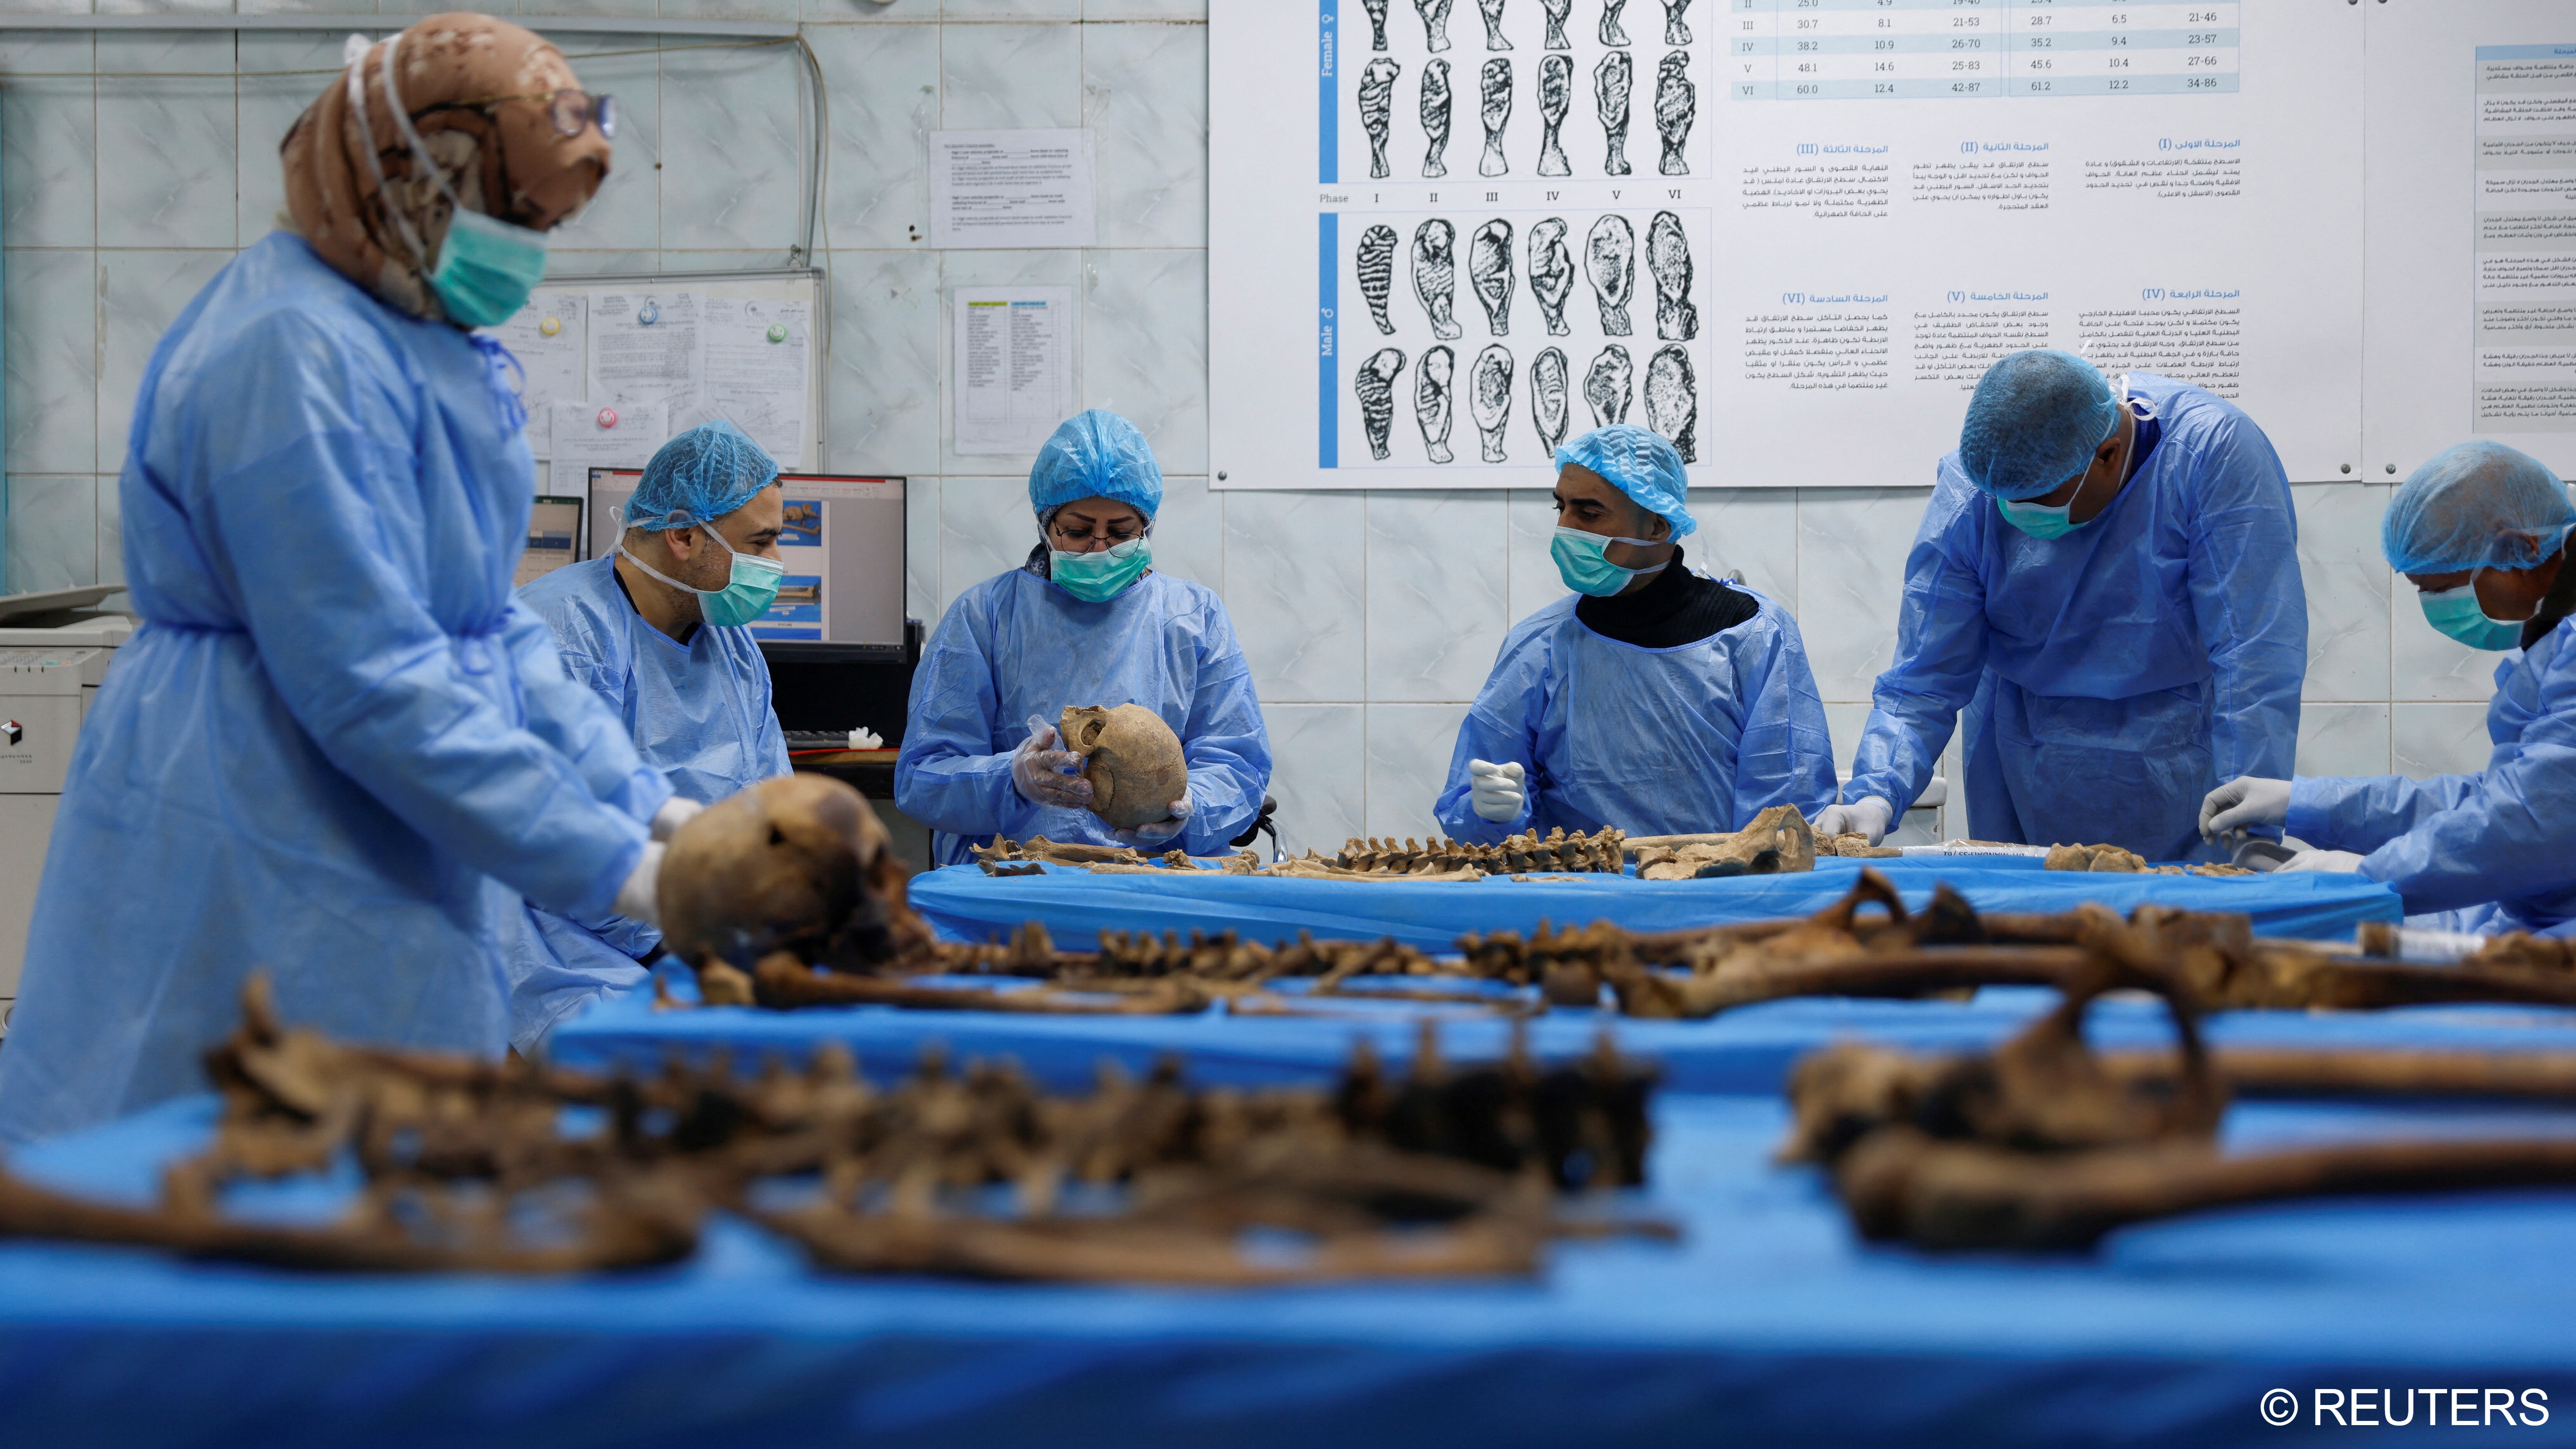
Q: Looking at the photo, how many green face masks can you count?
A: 6